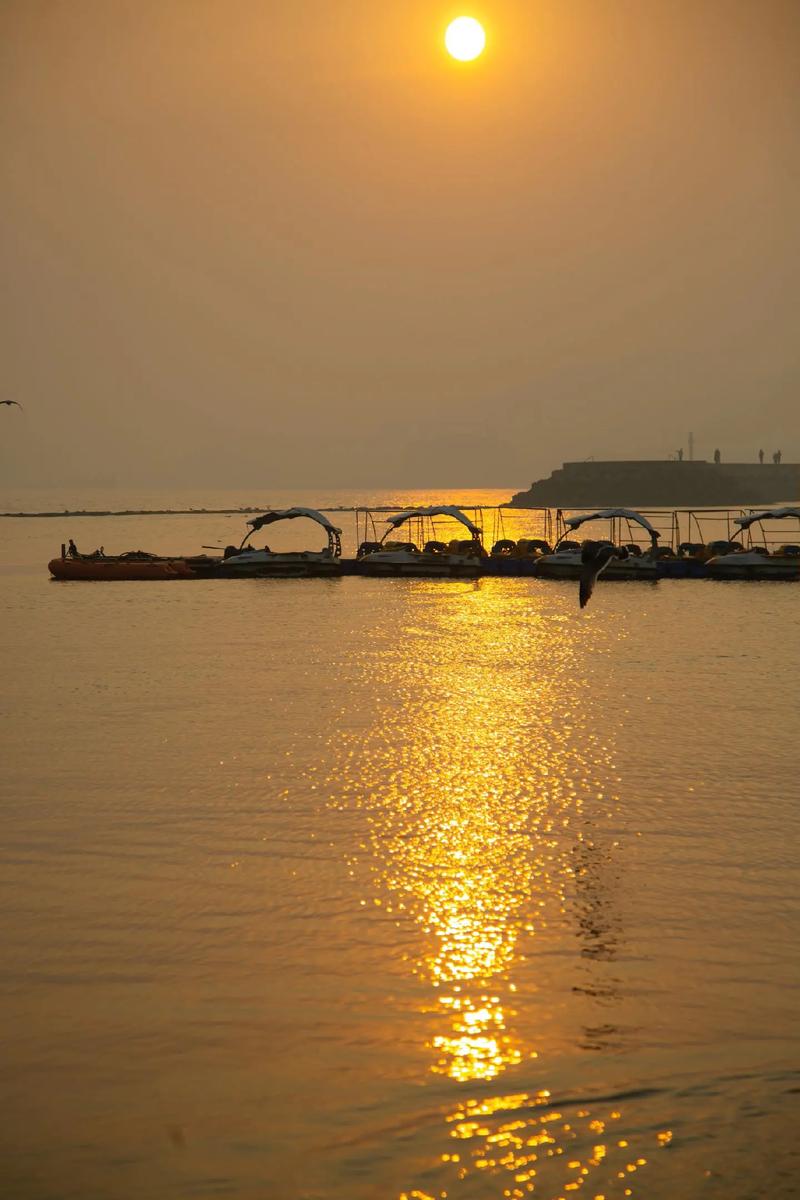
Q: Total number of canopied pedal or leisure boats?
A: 4